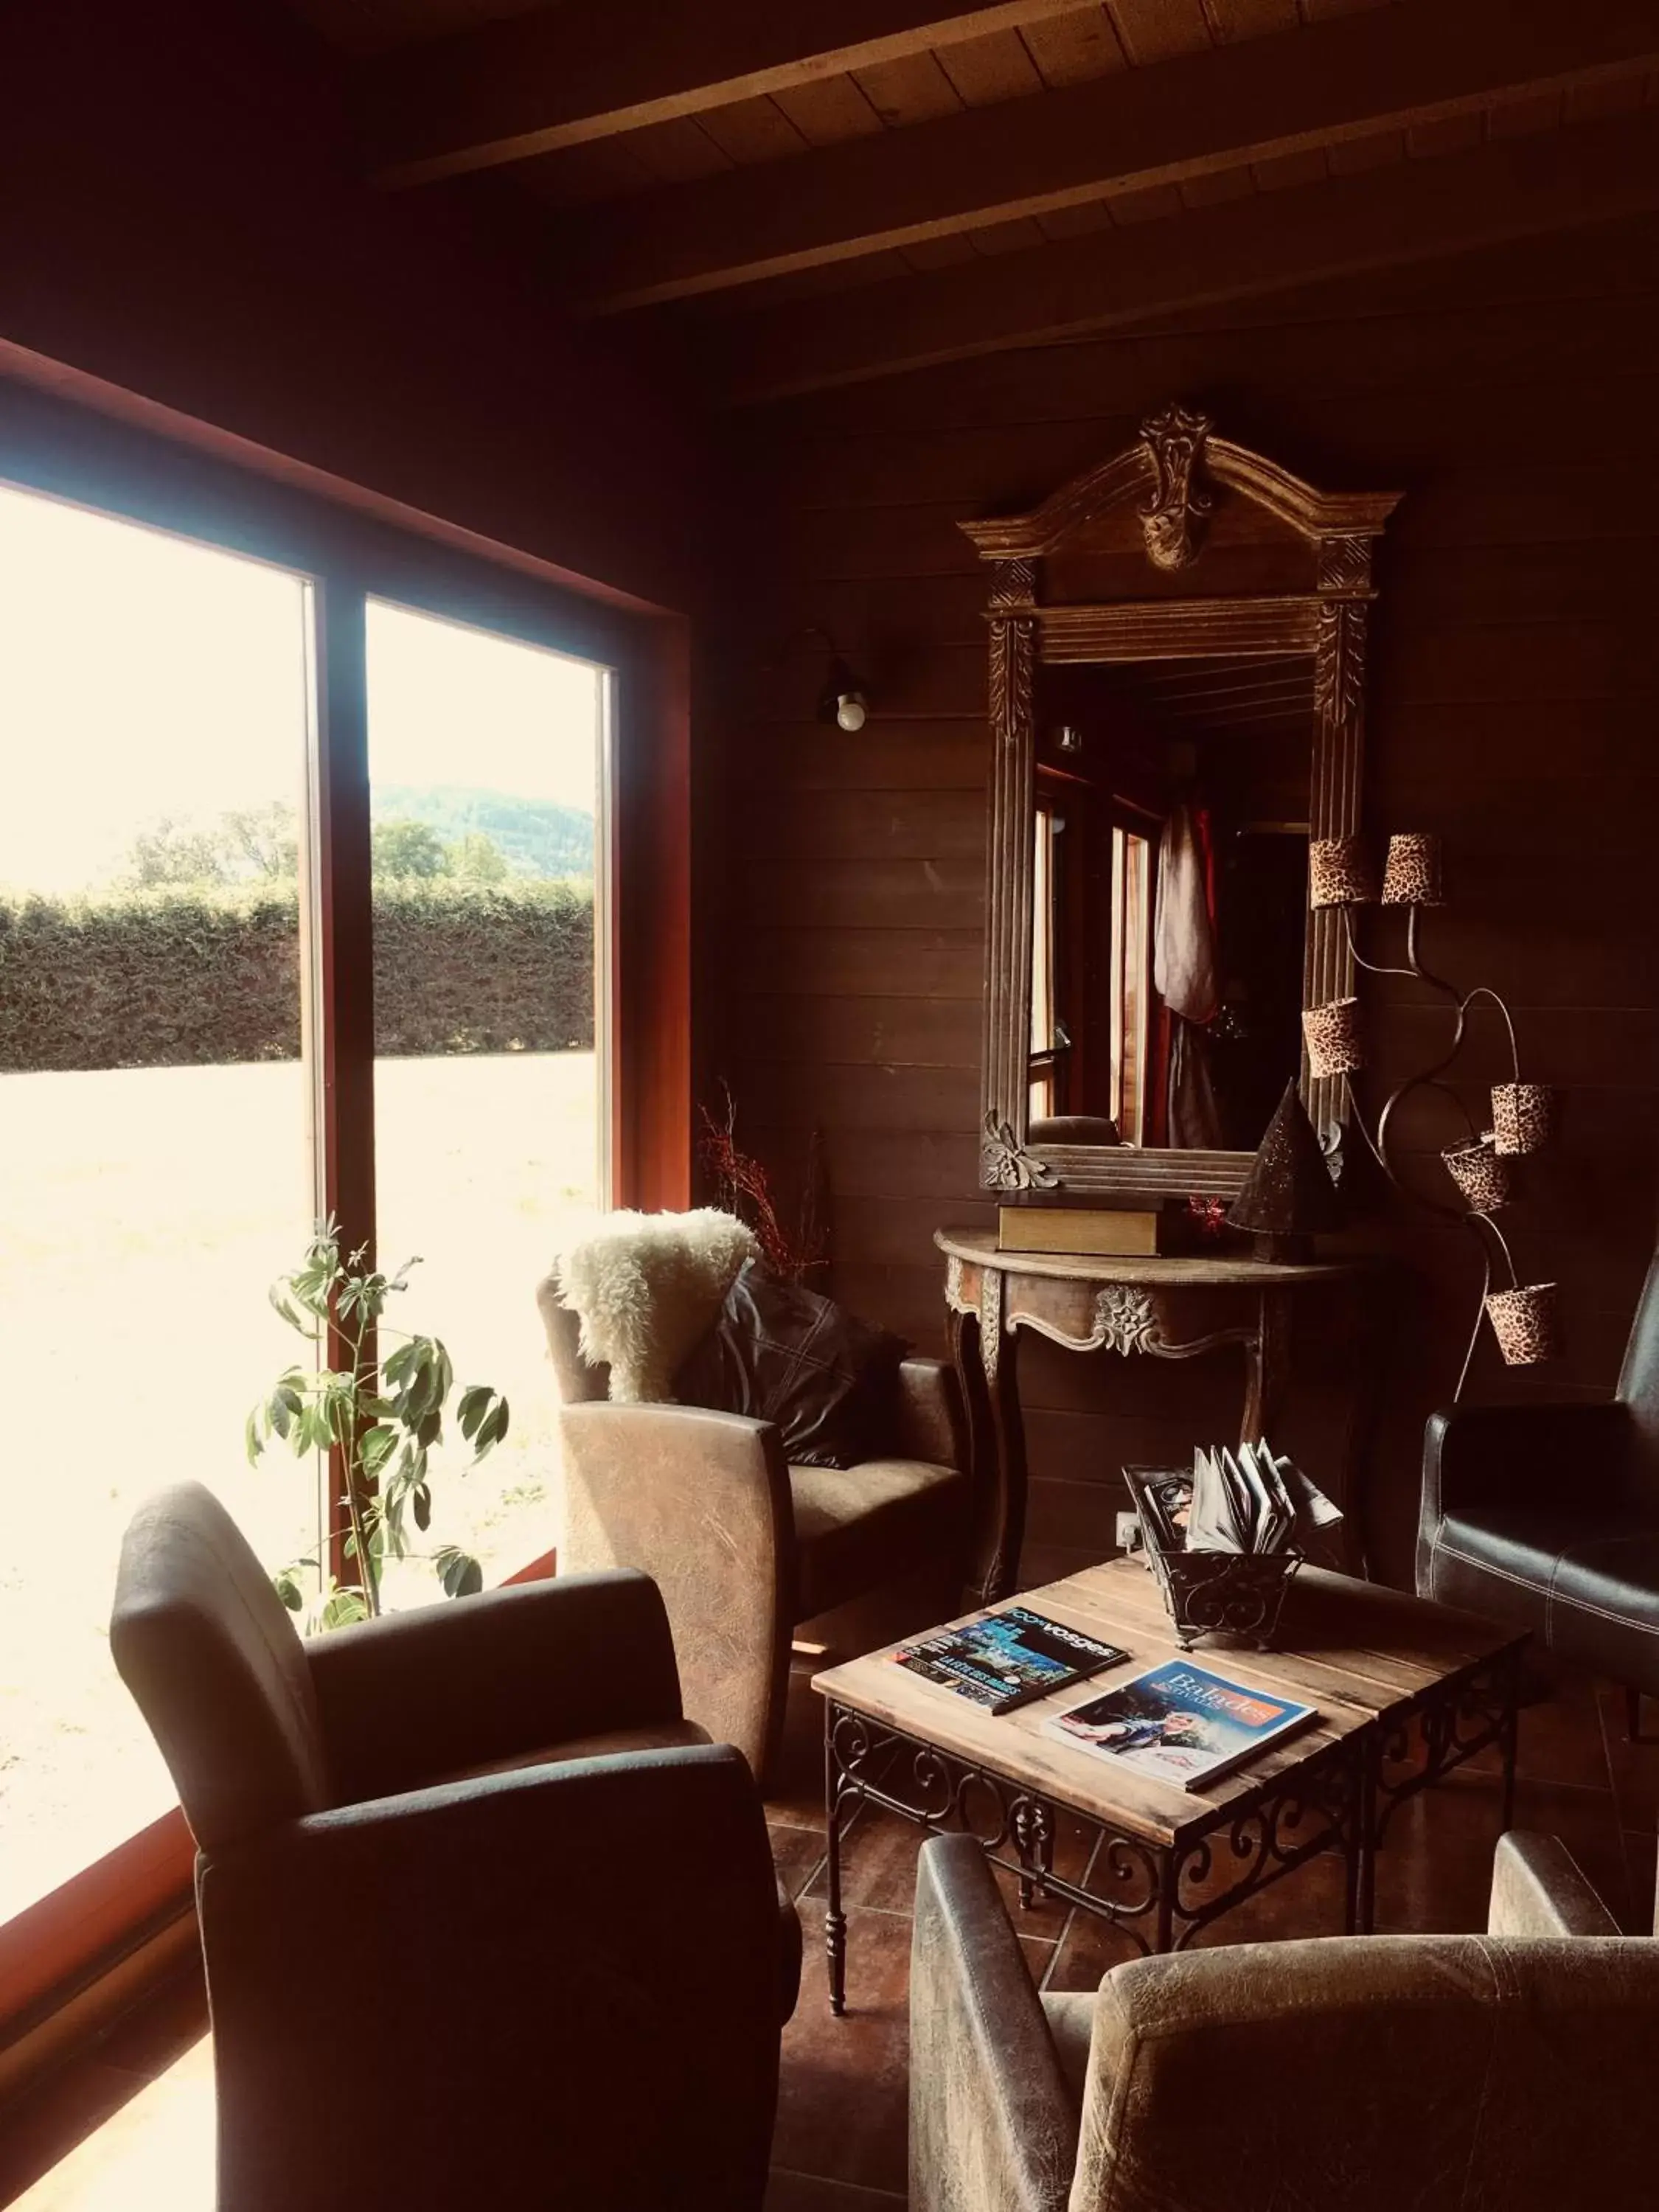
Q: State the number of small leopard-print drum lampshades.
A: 6